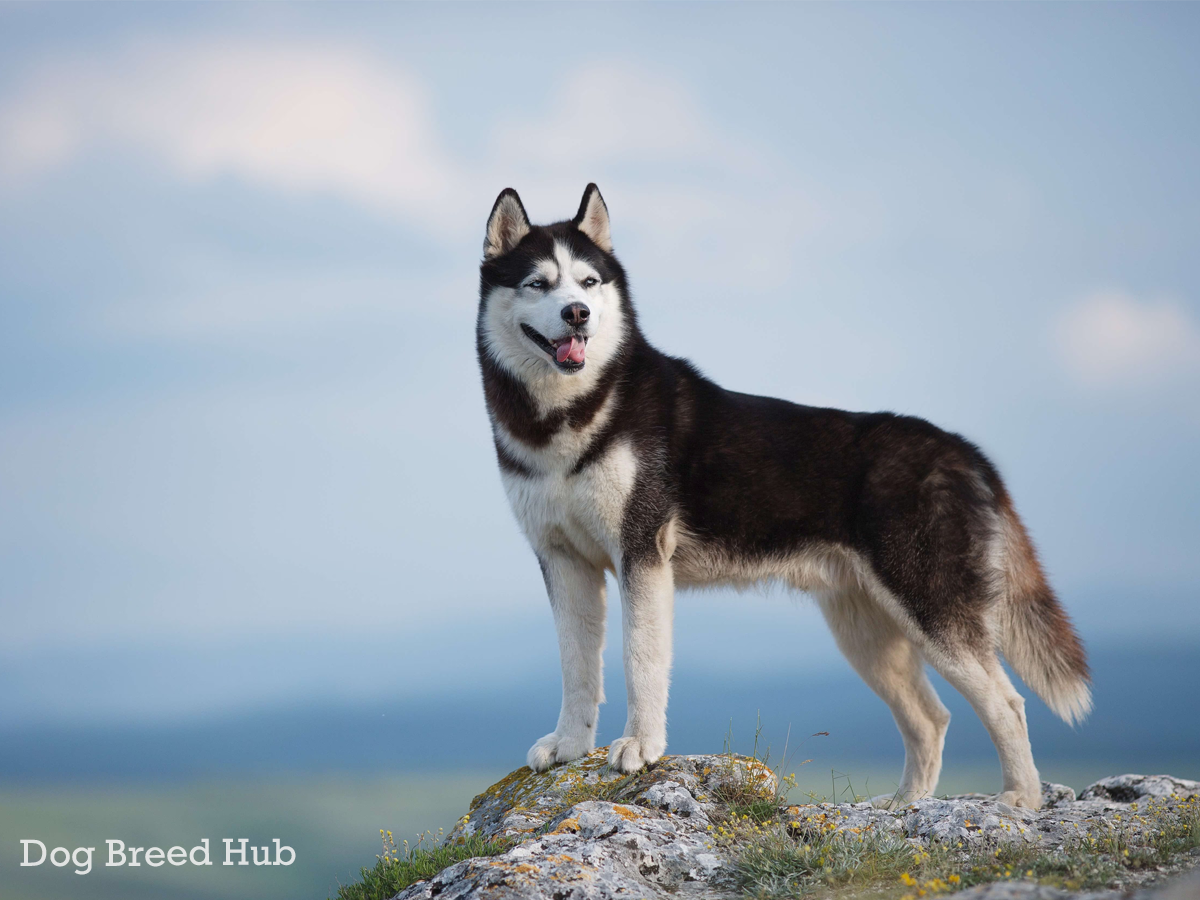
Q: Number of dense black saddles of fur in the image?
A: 1